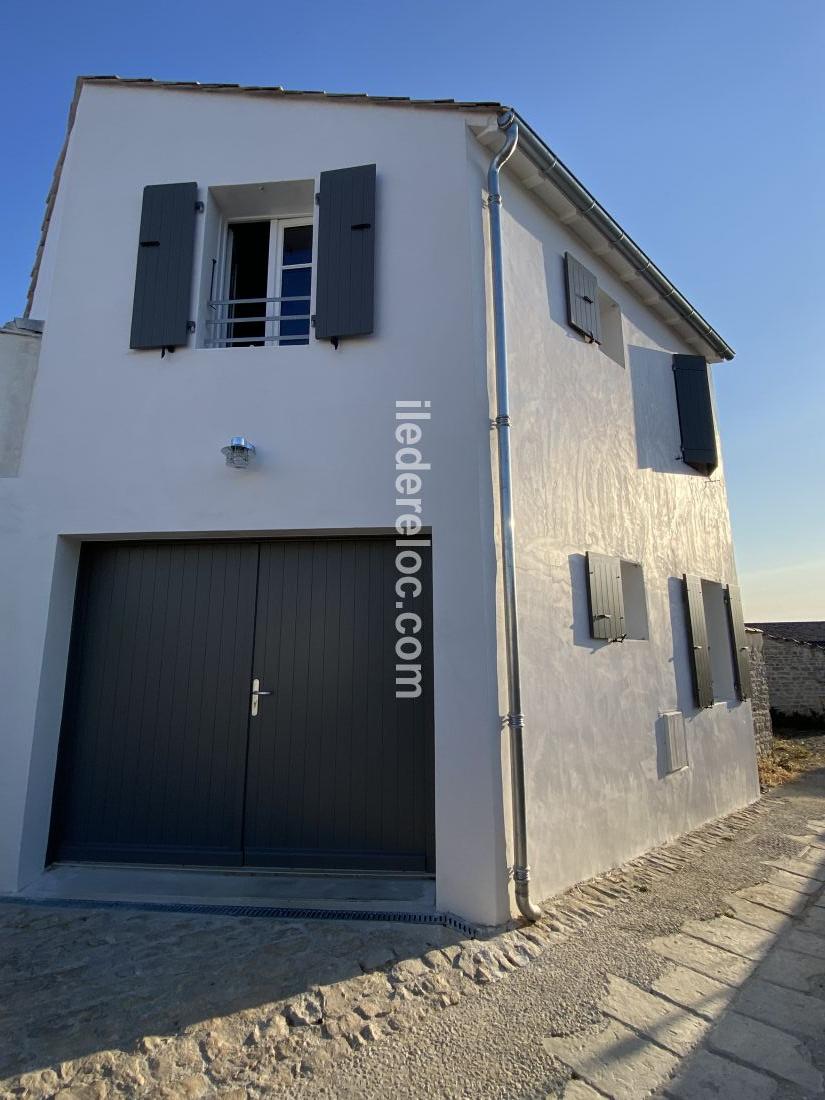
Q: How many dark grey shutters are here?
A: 7